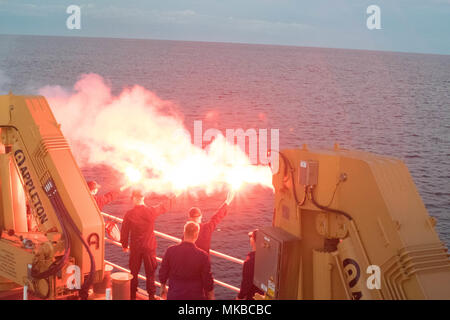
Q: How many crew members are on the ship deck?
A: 5